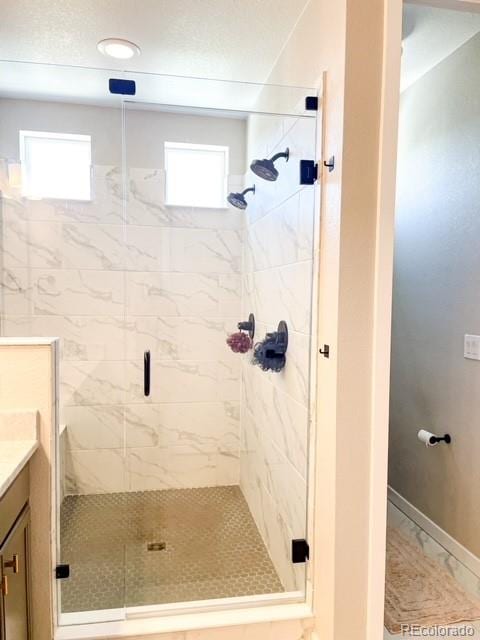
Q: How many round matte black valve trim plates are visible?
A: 2